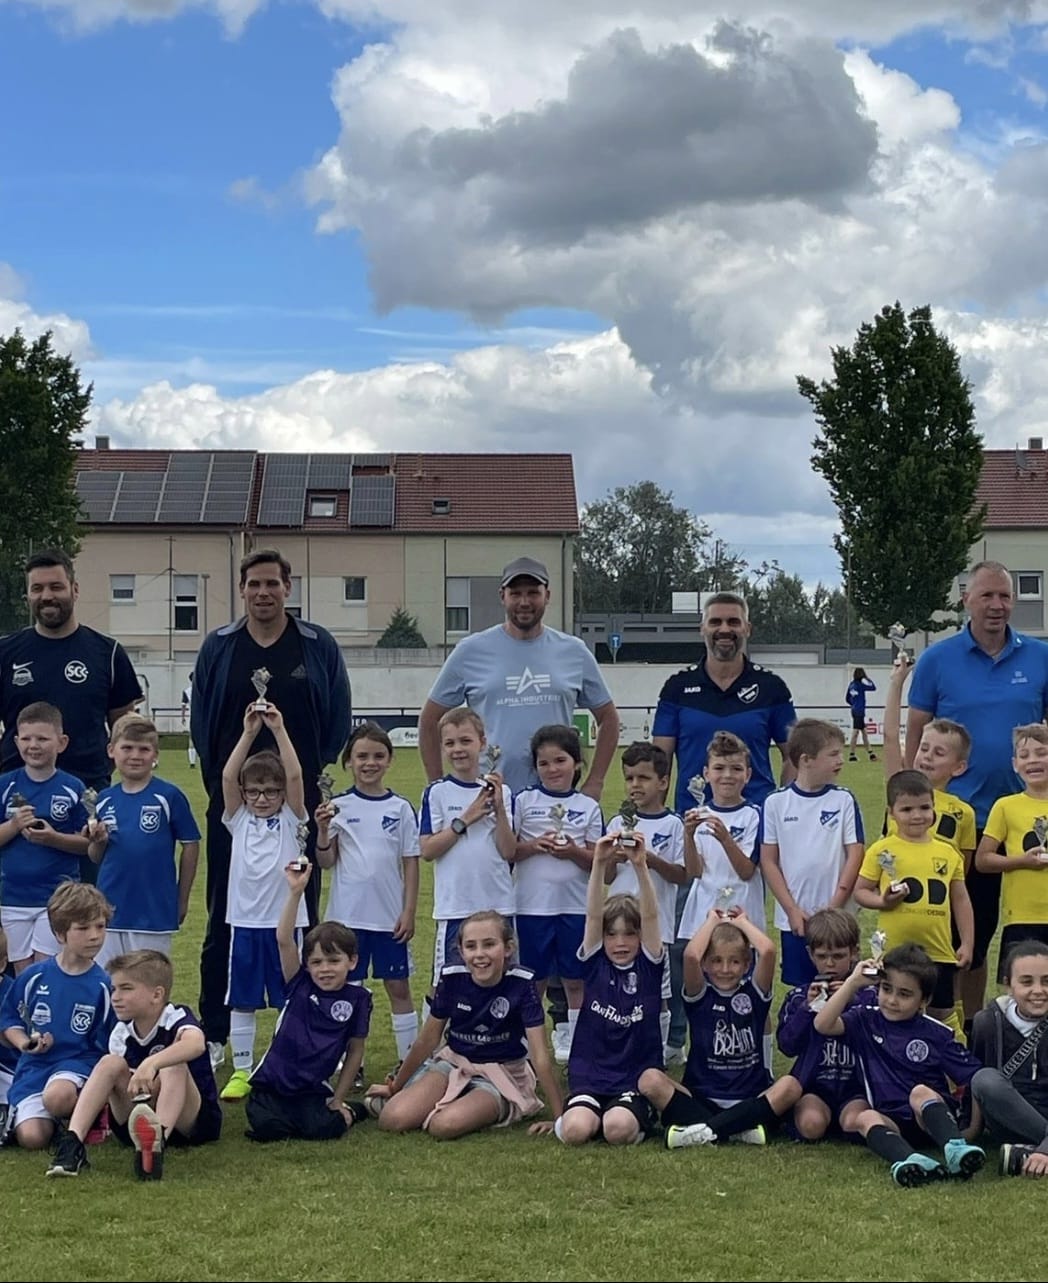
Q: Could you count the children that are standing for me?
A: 12